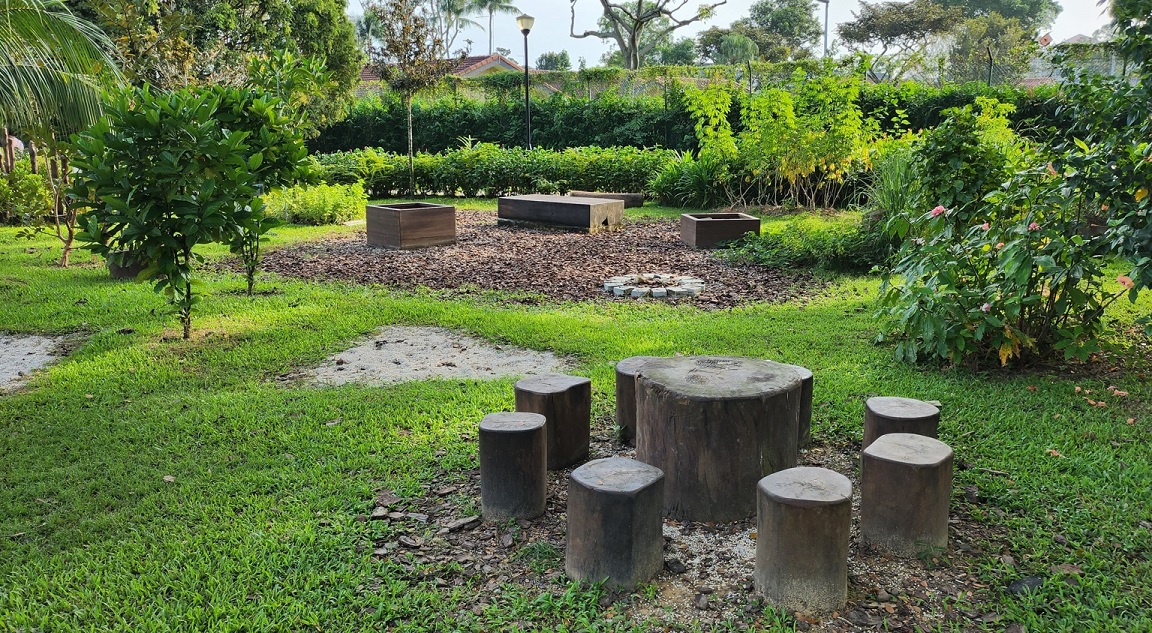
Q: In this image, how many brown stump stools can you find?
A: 8